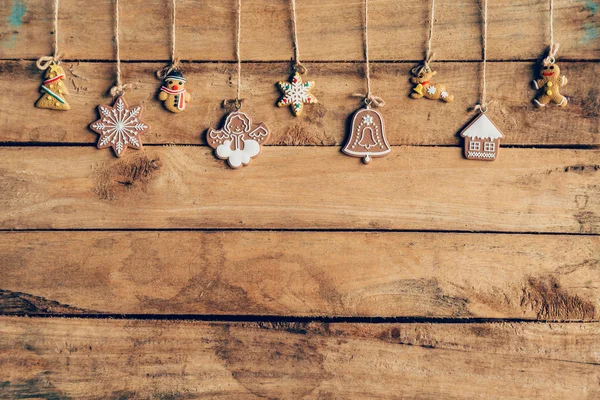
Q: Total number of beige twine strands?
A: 9